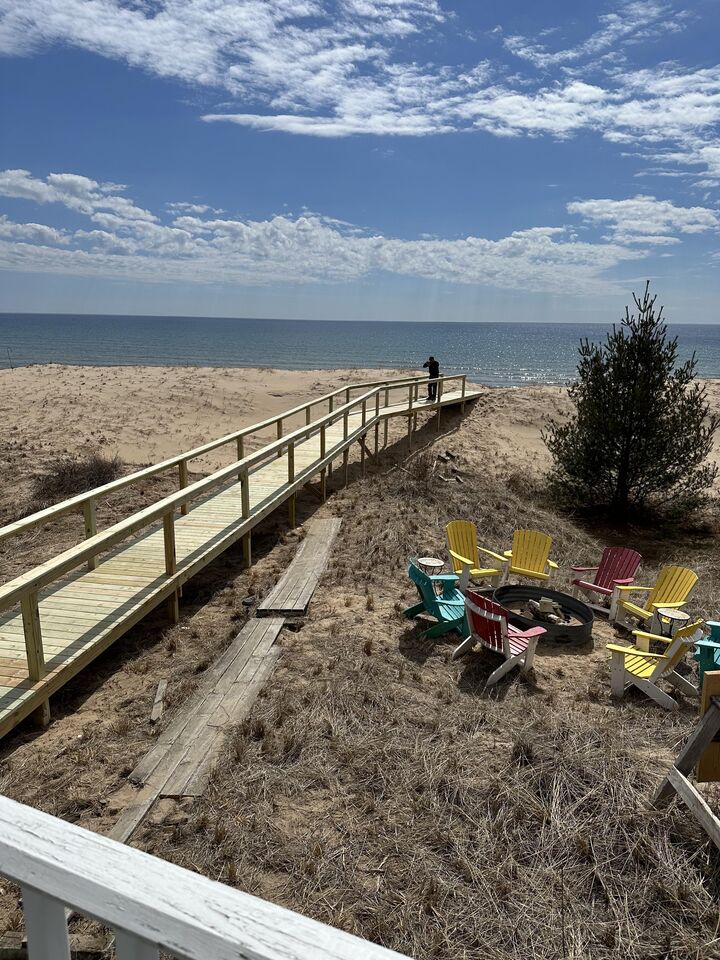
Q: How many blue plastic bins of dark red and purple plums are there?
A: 0